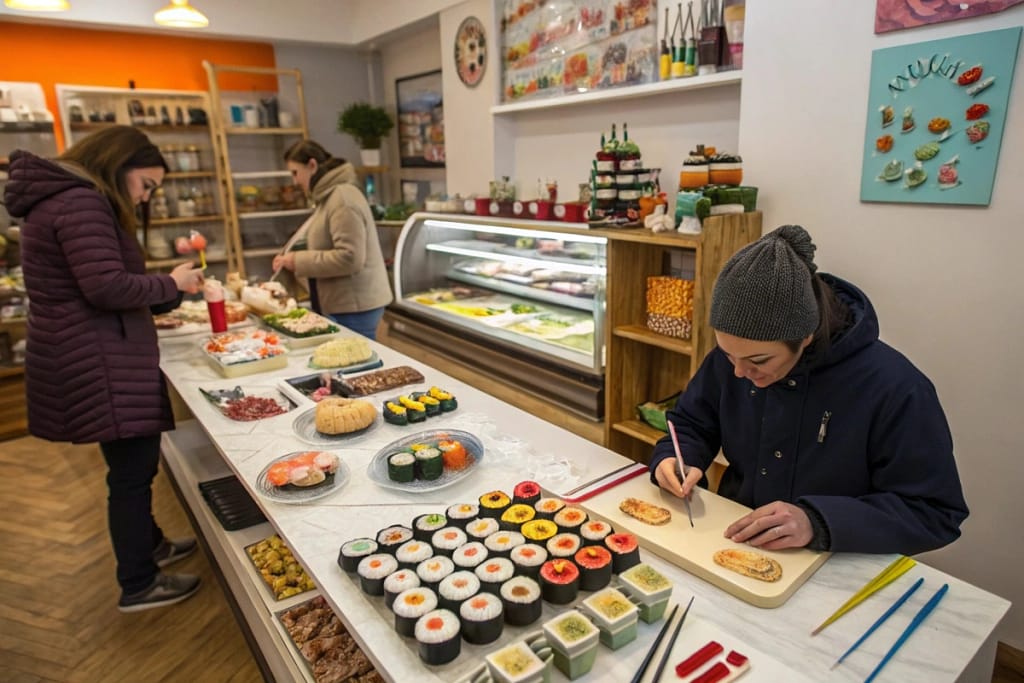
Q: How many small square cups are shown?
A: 4